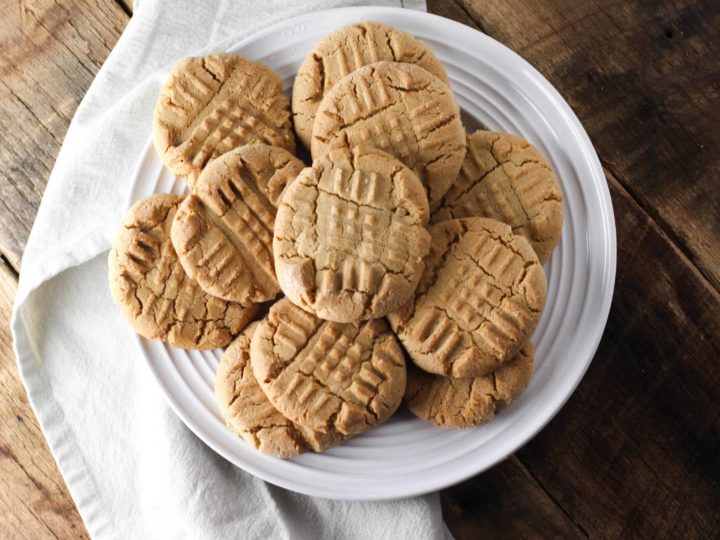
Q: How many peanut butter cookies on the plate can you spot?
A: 11